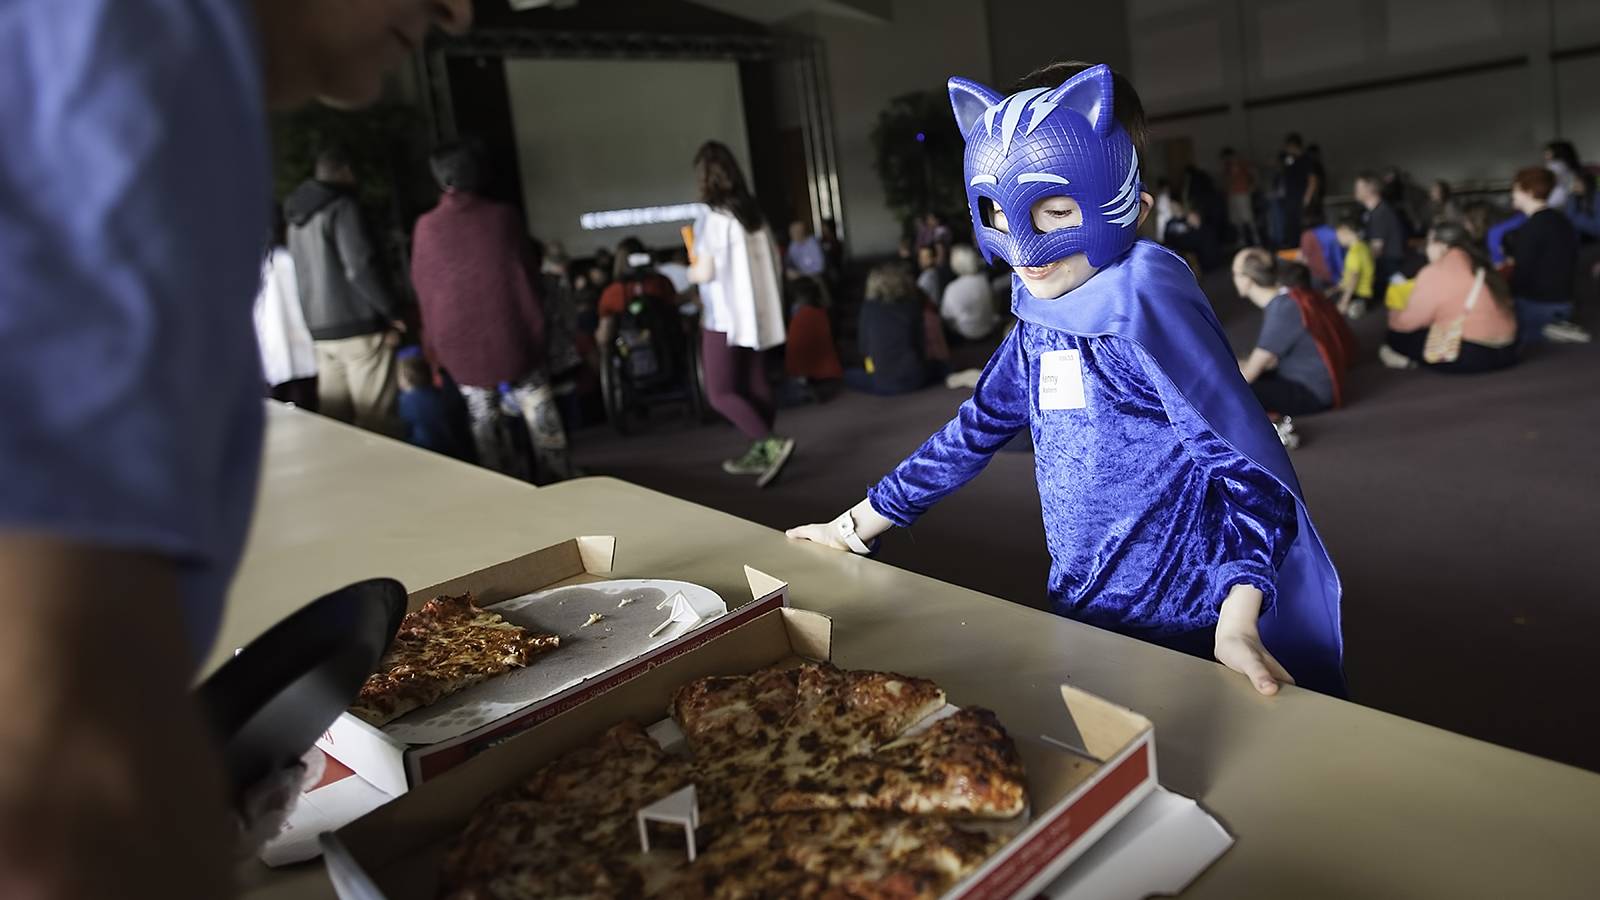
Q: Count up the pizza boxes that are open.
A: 2